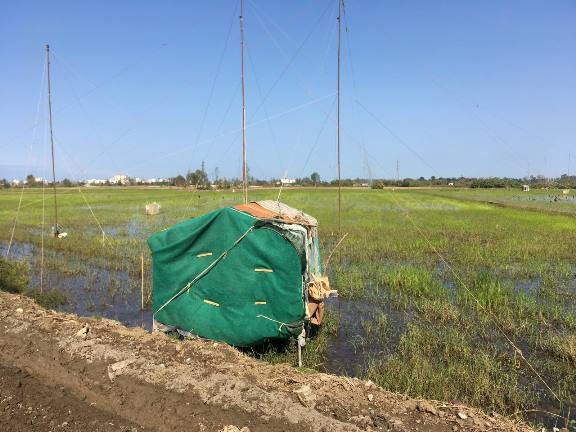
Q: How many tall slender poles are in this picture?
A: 3